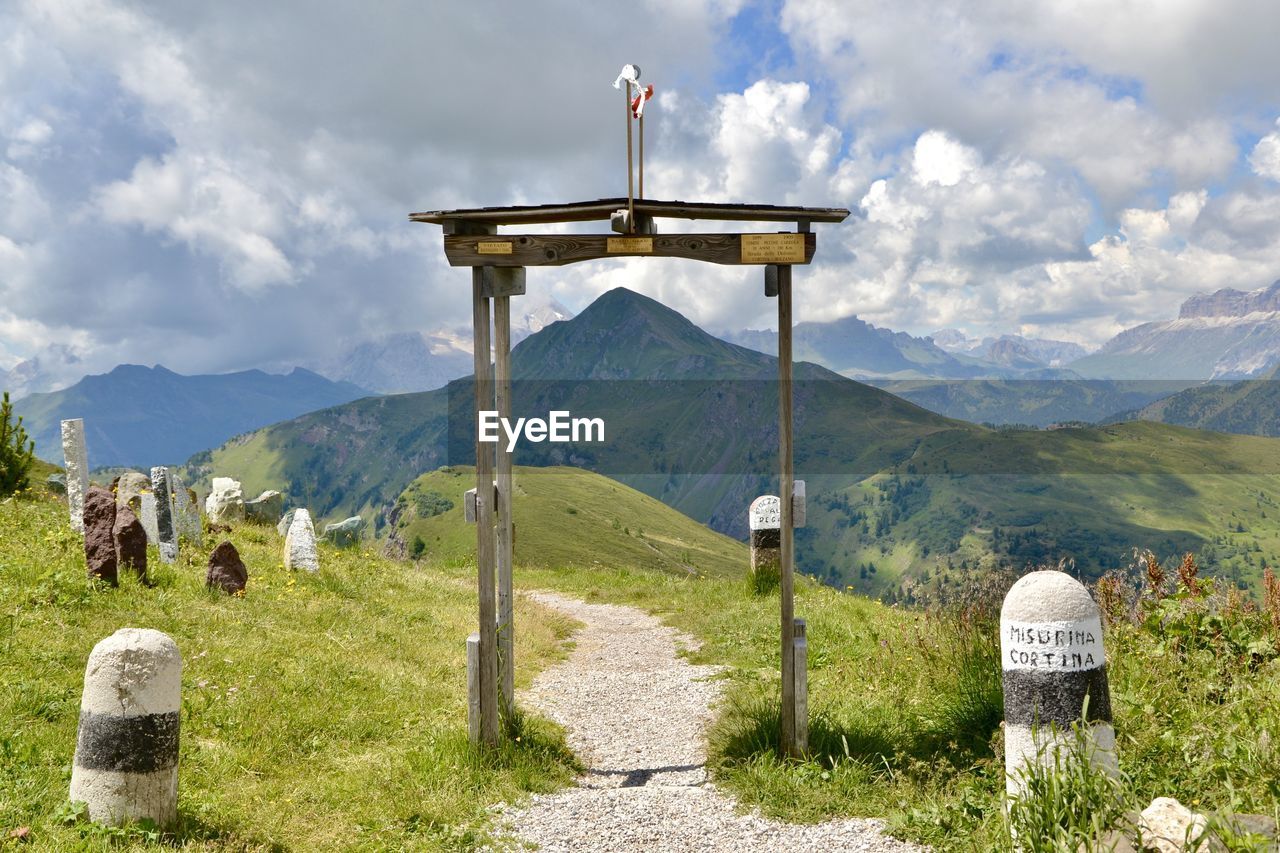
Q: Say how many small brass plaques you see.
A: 3